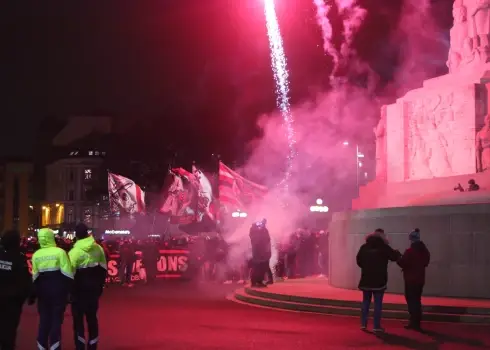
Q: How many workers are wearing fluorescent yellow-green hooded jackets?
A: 2